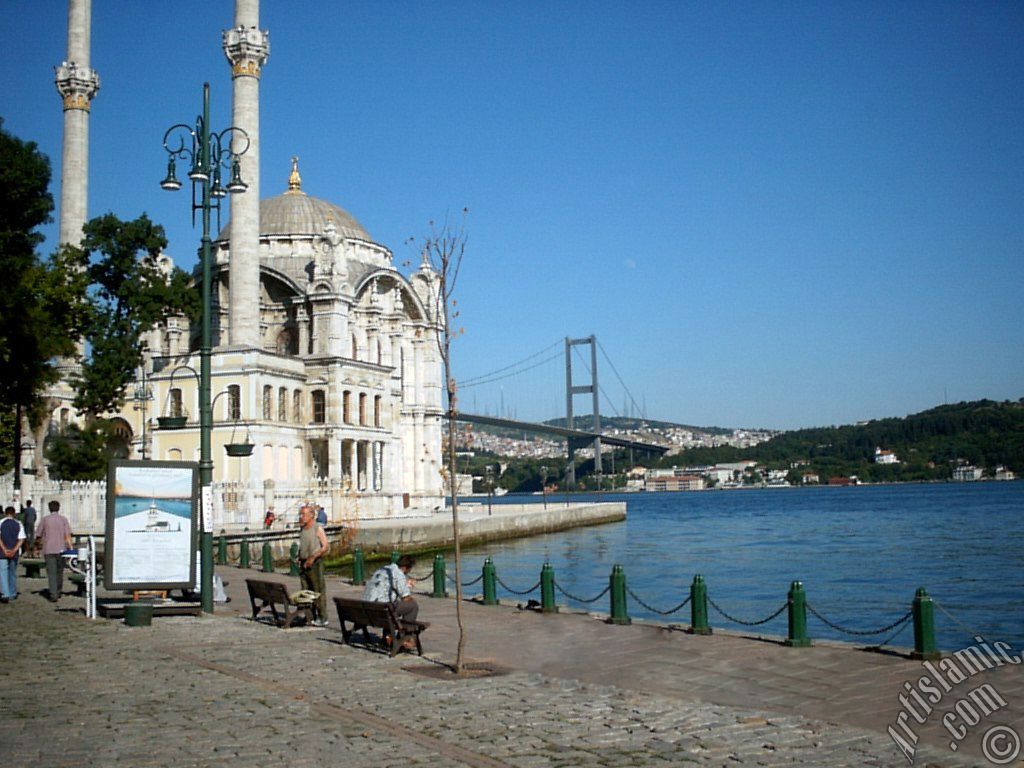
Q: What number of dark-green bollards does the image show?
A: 13